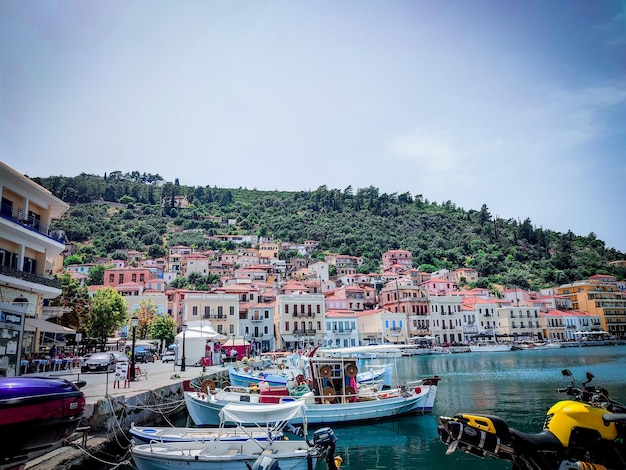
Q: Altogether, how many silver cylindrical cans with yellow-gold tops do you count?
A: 0